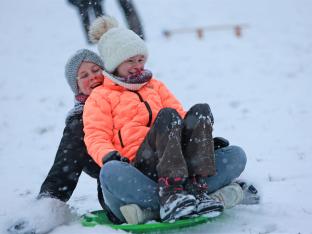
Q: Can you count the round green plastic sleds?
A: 1